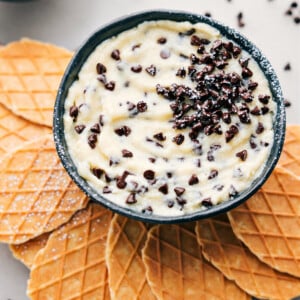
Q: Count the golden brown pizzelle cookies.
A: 10